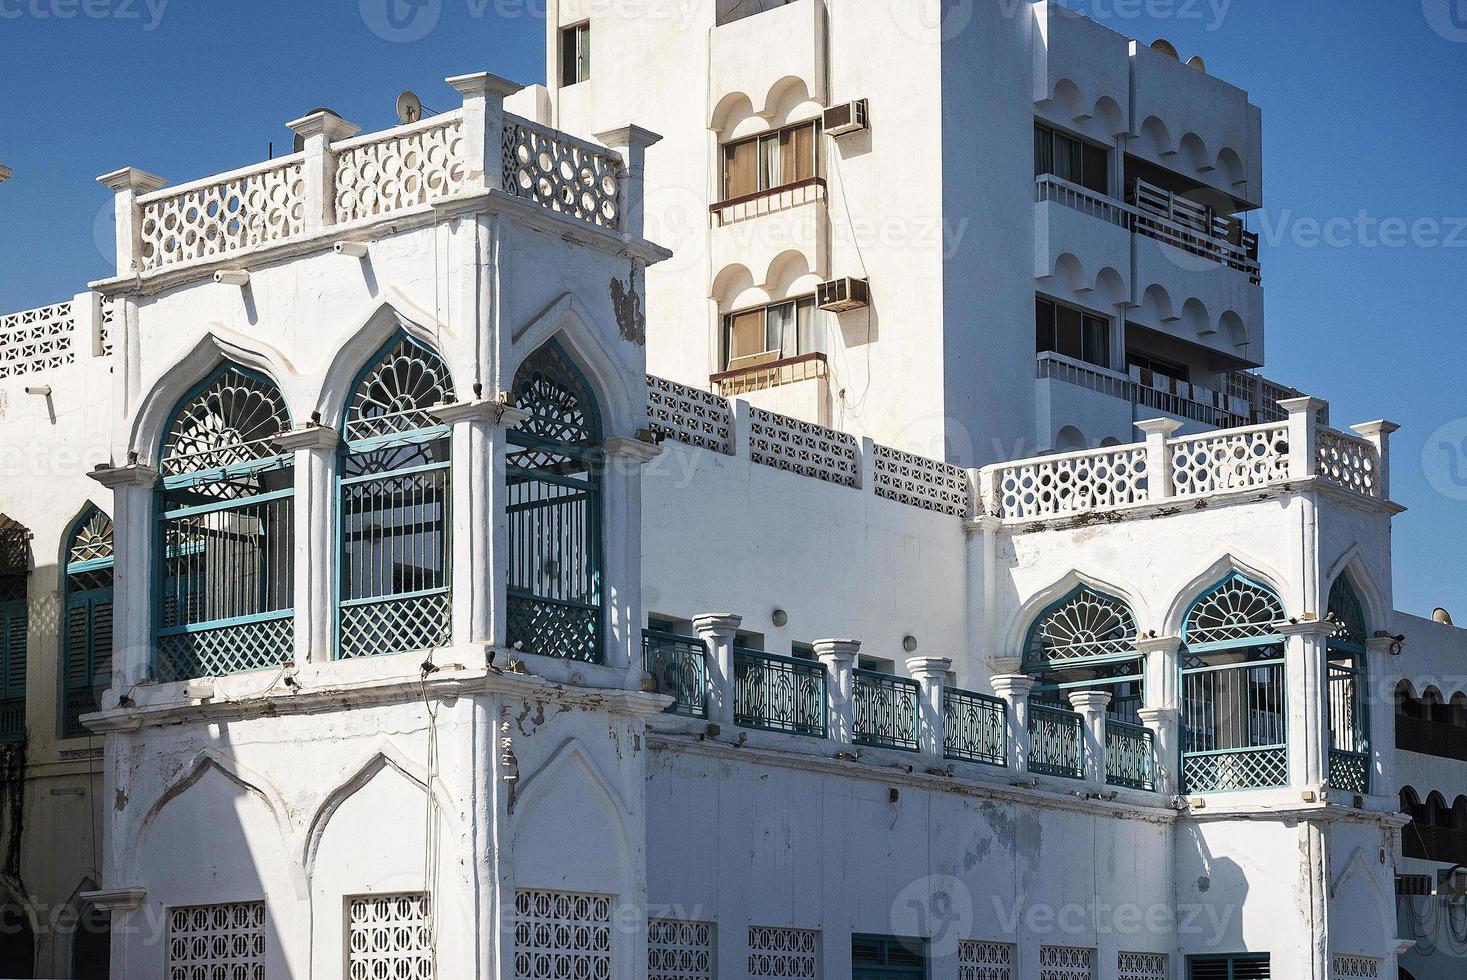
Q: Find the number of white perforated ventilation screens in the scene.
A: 9